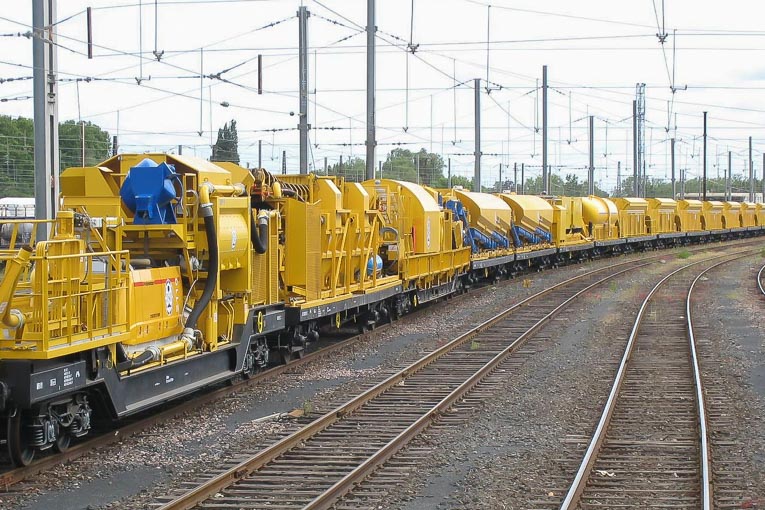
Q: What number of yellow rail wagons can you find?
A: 14